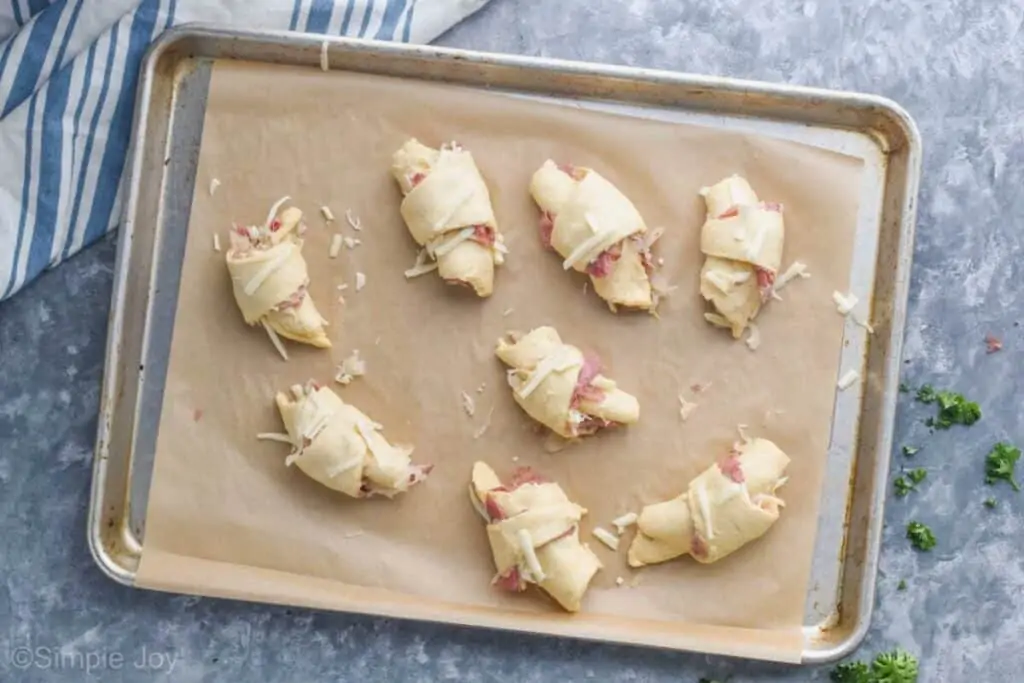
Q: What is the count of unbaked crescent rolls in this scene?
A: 8